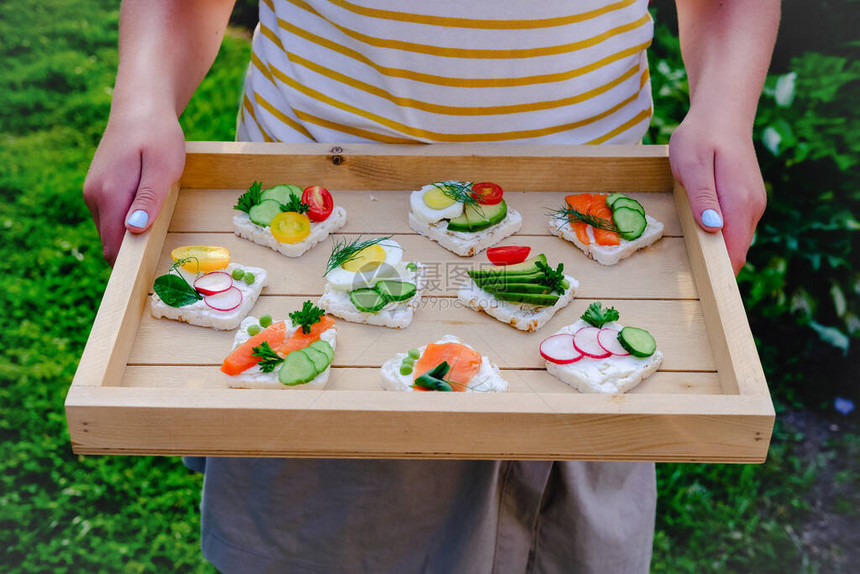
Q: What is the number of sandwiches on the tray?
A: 9